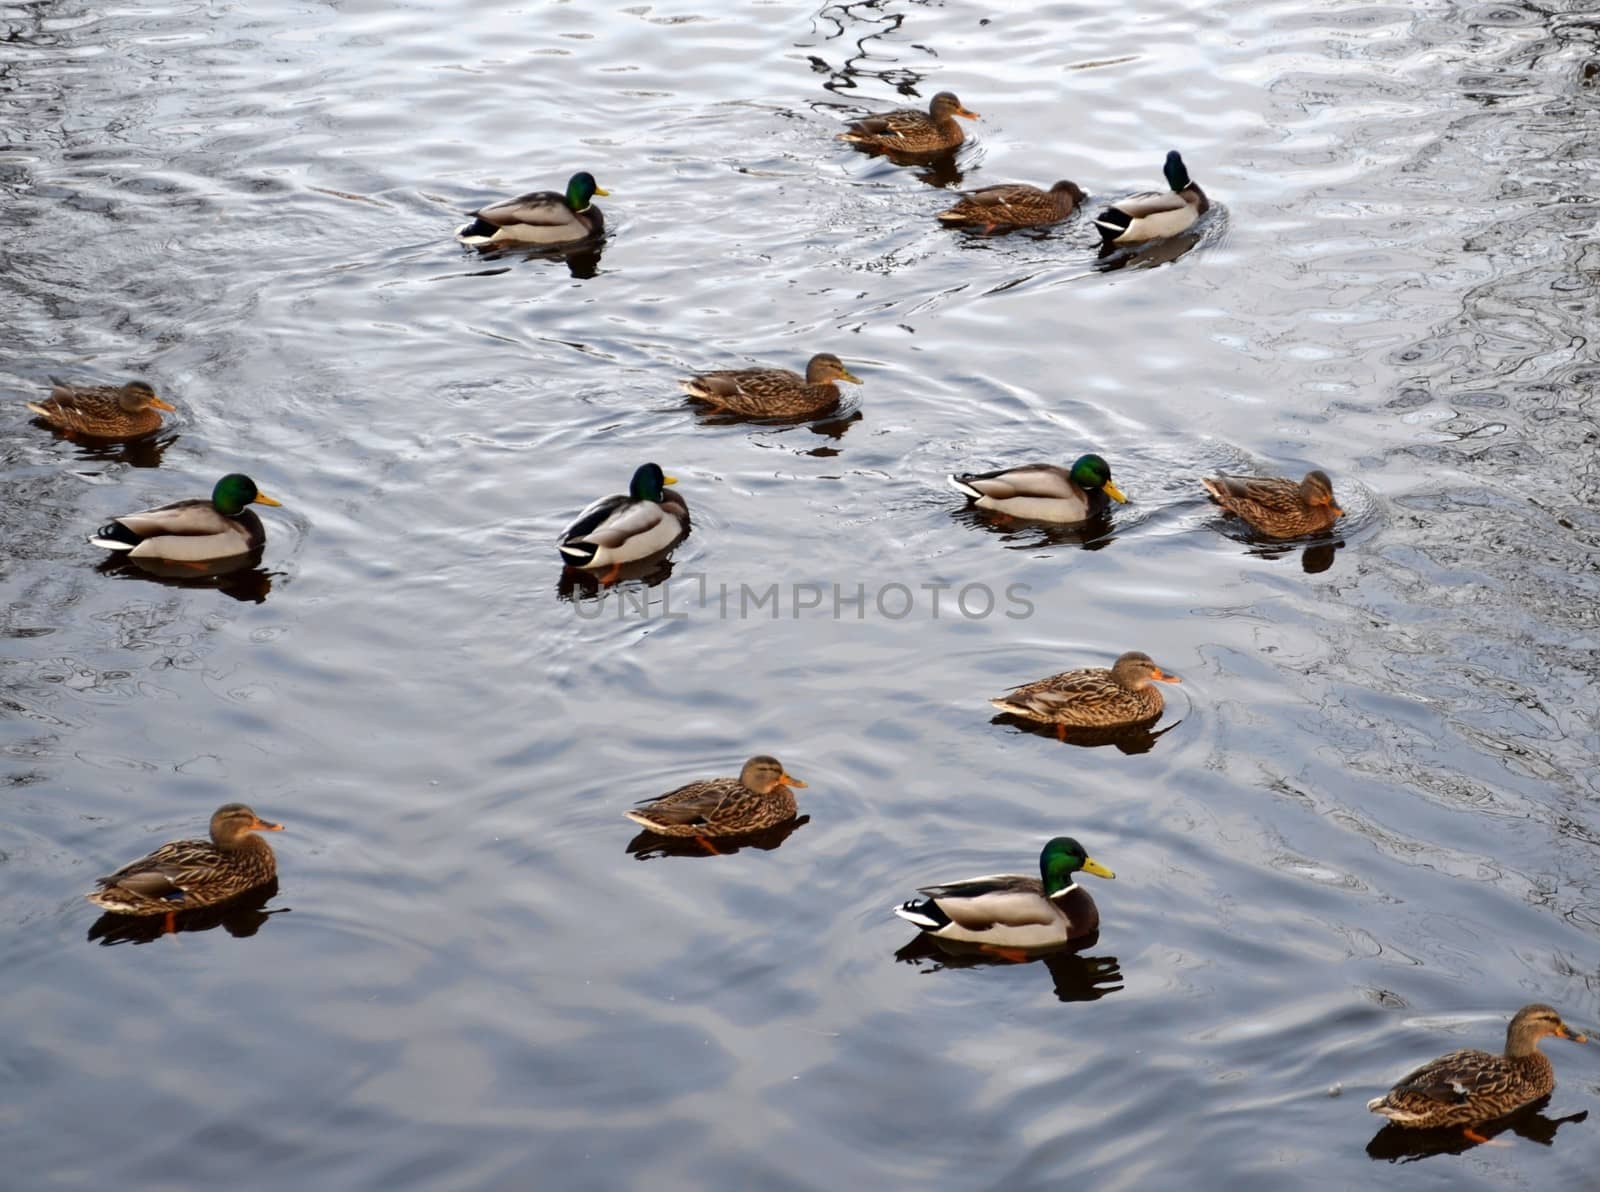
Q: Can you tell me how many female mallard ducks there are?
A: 9